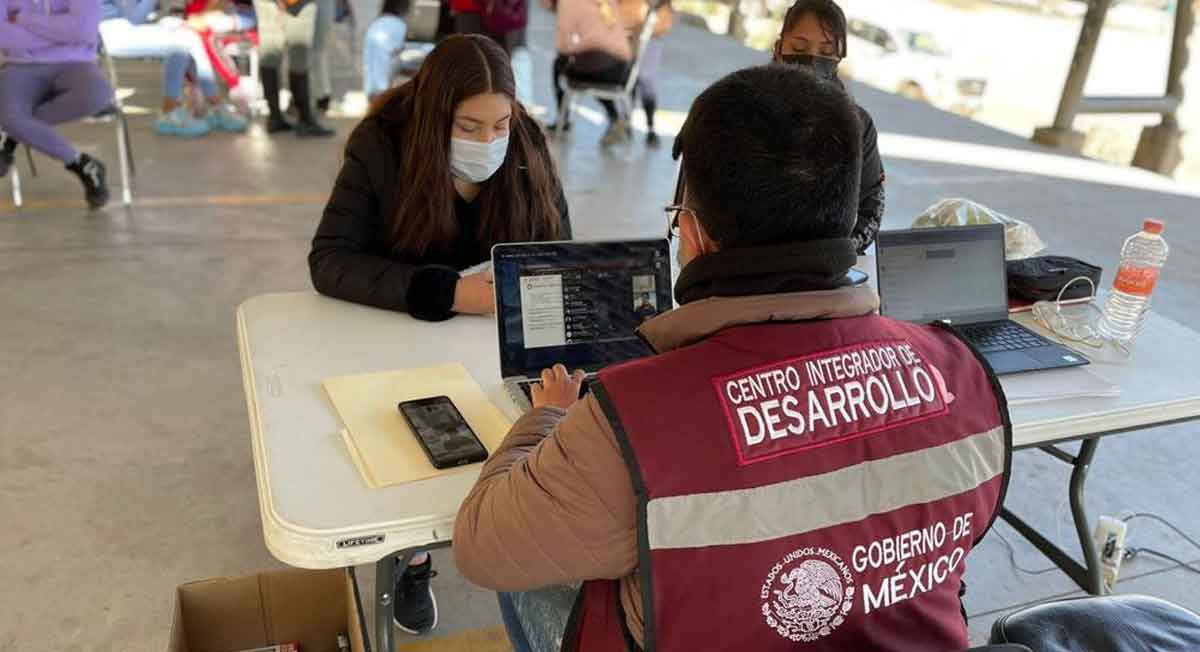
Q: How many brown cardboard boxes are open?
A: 1